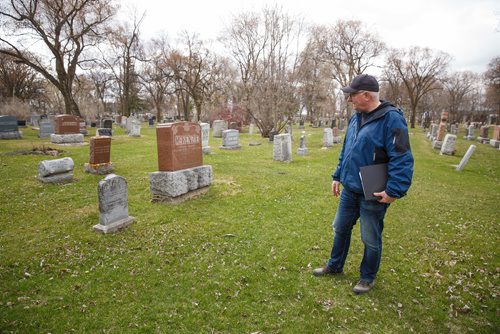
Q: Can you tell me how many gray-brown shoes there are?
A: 2